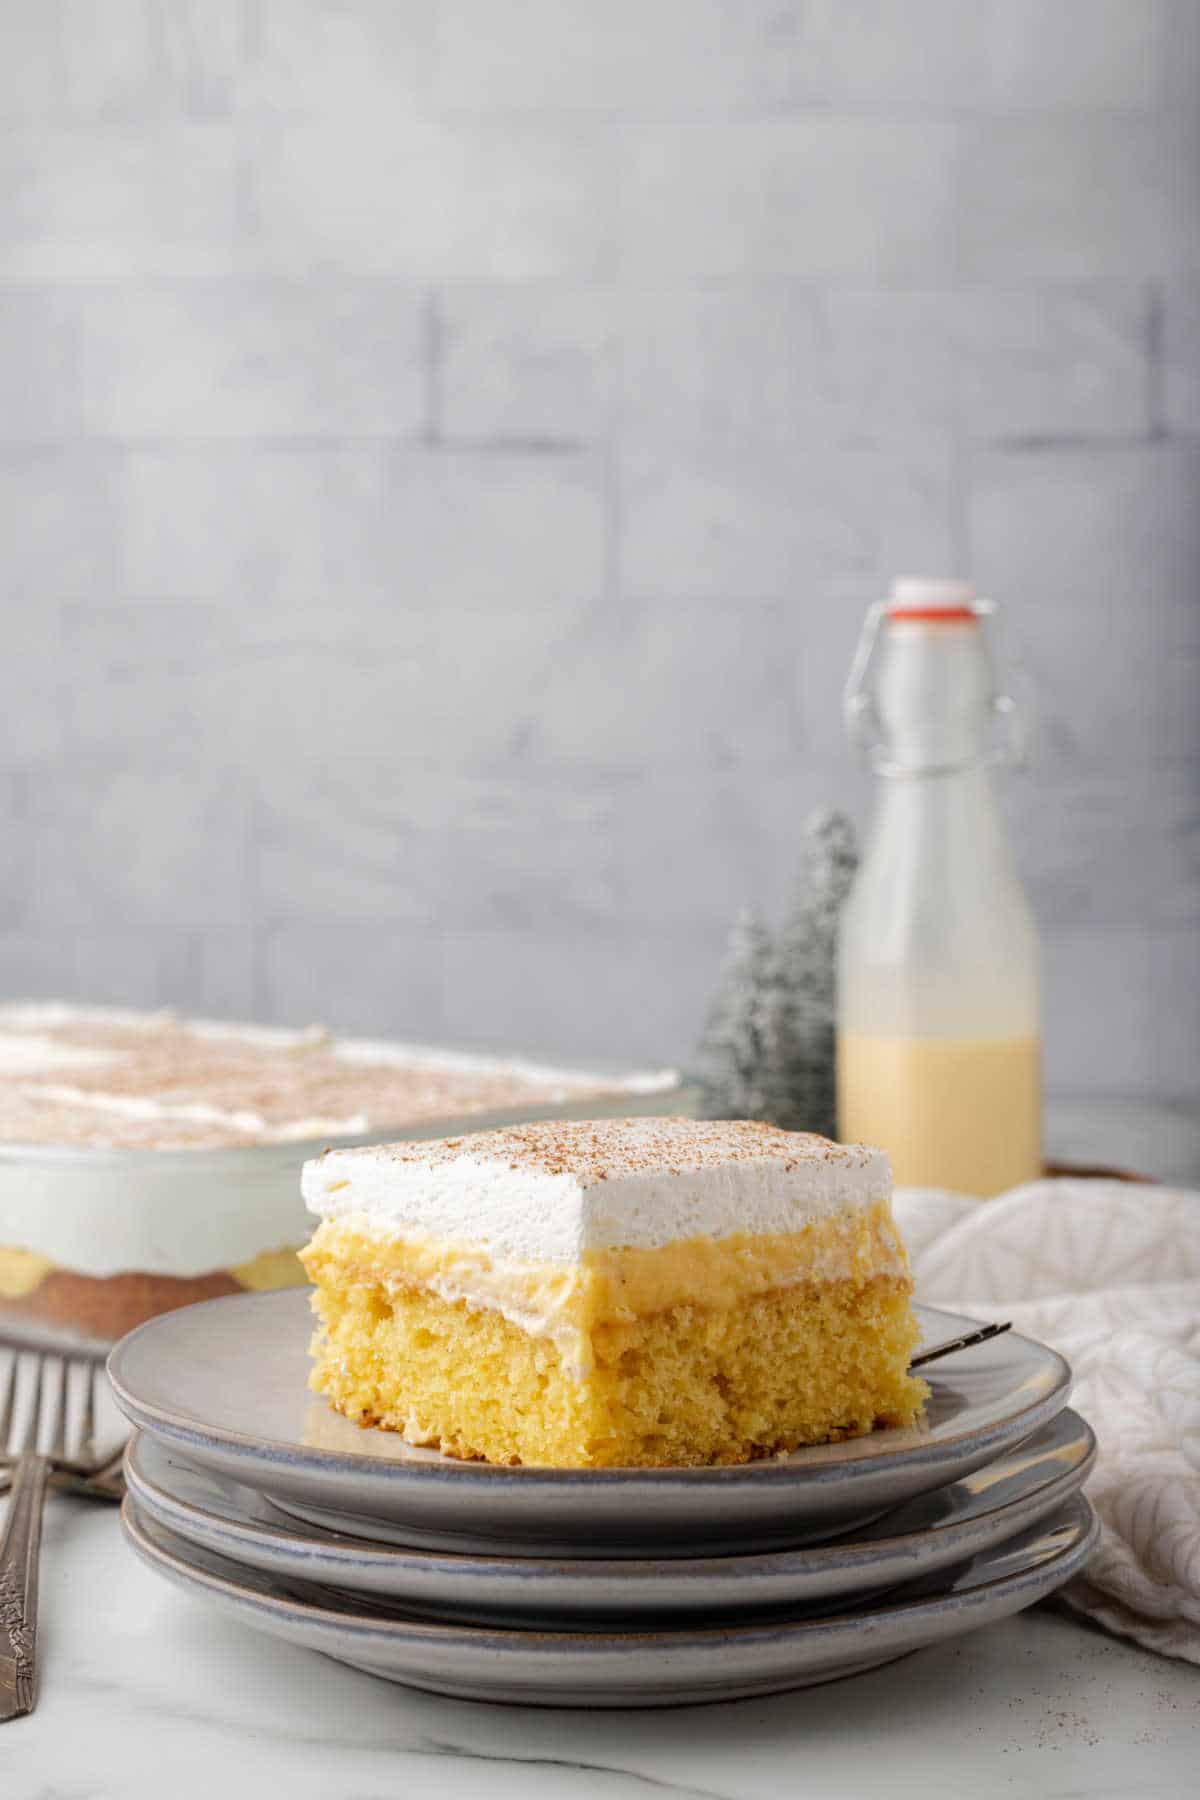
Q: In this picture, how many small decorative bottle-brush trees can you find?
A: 2